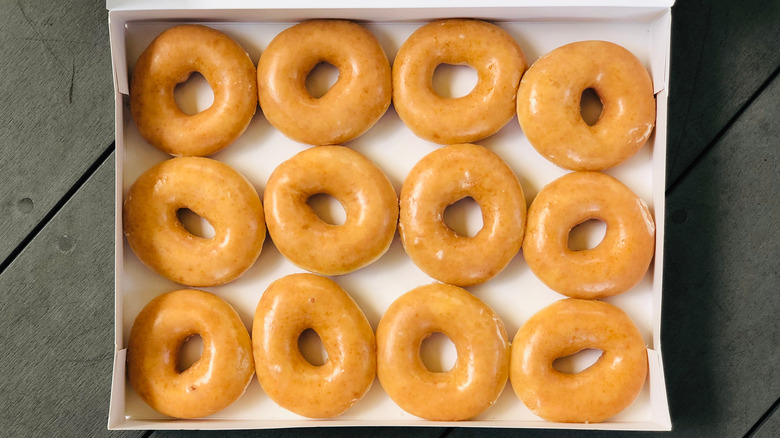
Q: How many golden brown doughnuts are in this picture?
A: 12